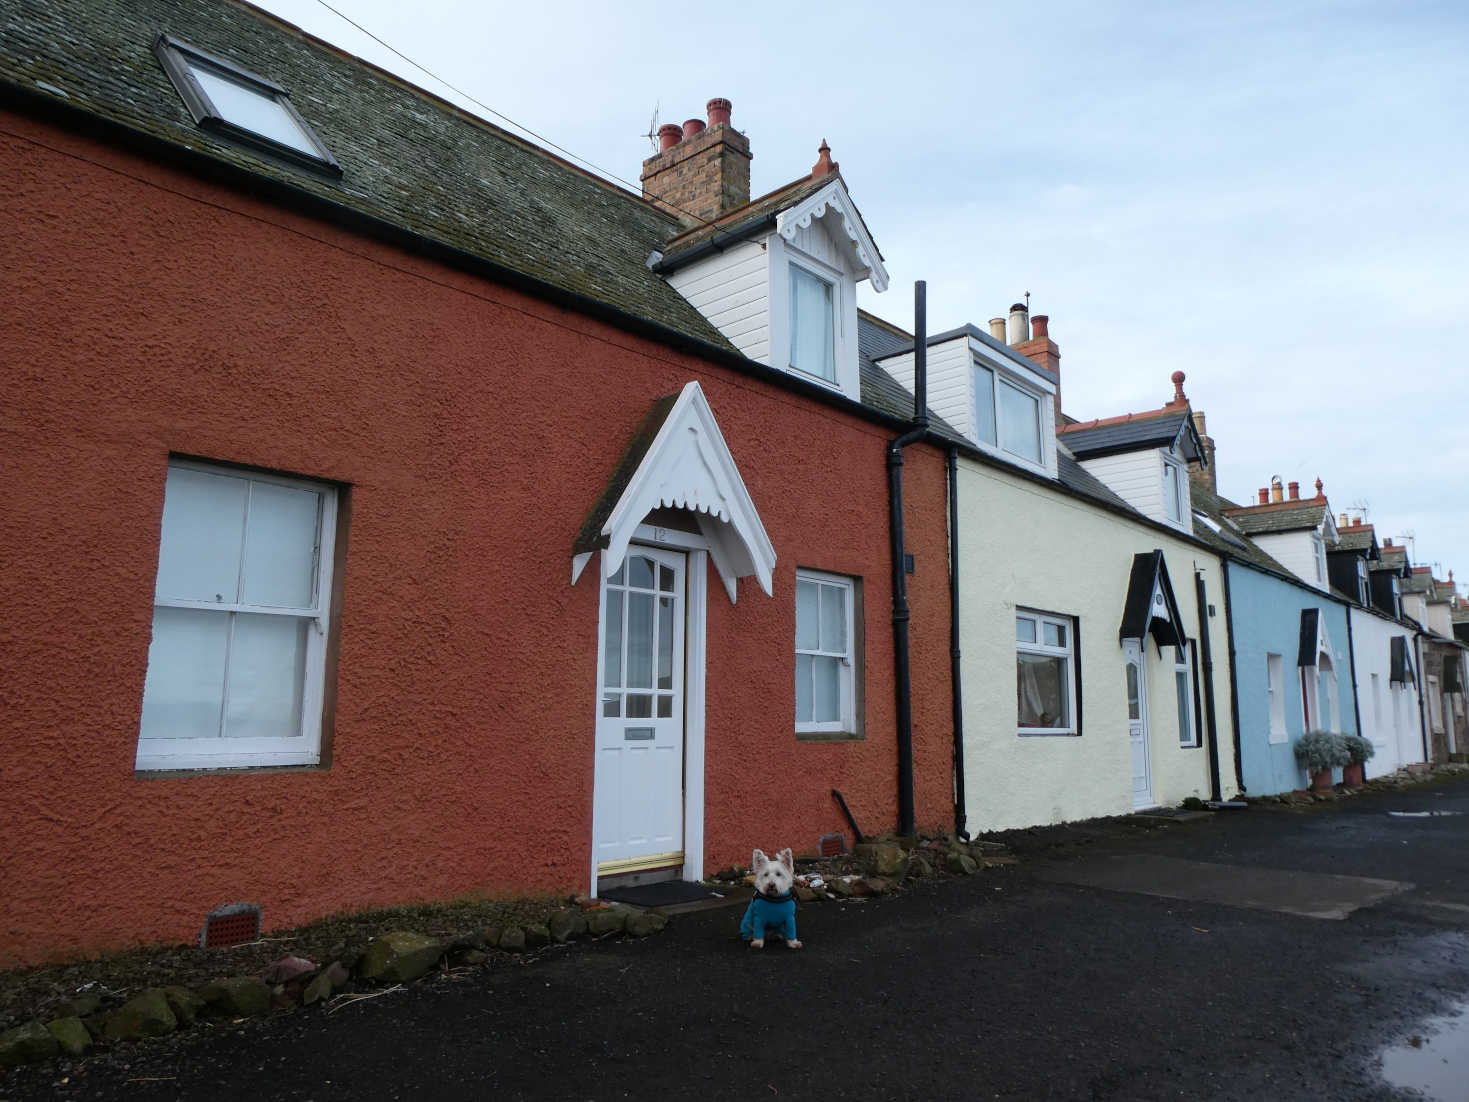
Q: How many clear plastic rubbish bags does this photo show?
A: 0